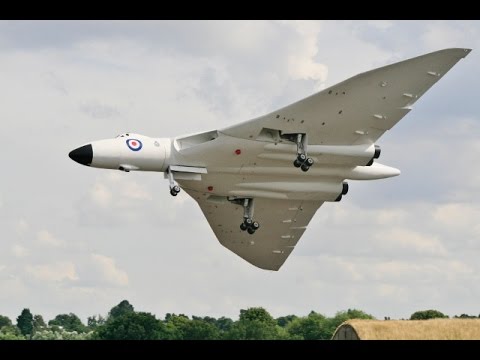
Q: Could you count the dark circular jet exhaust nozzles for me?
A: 4